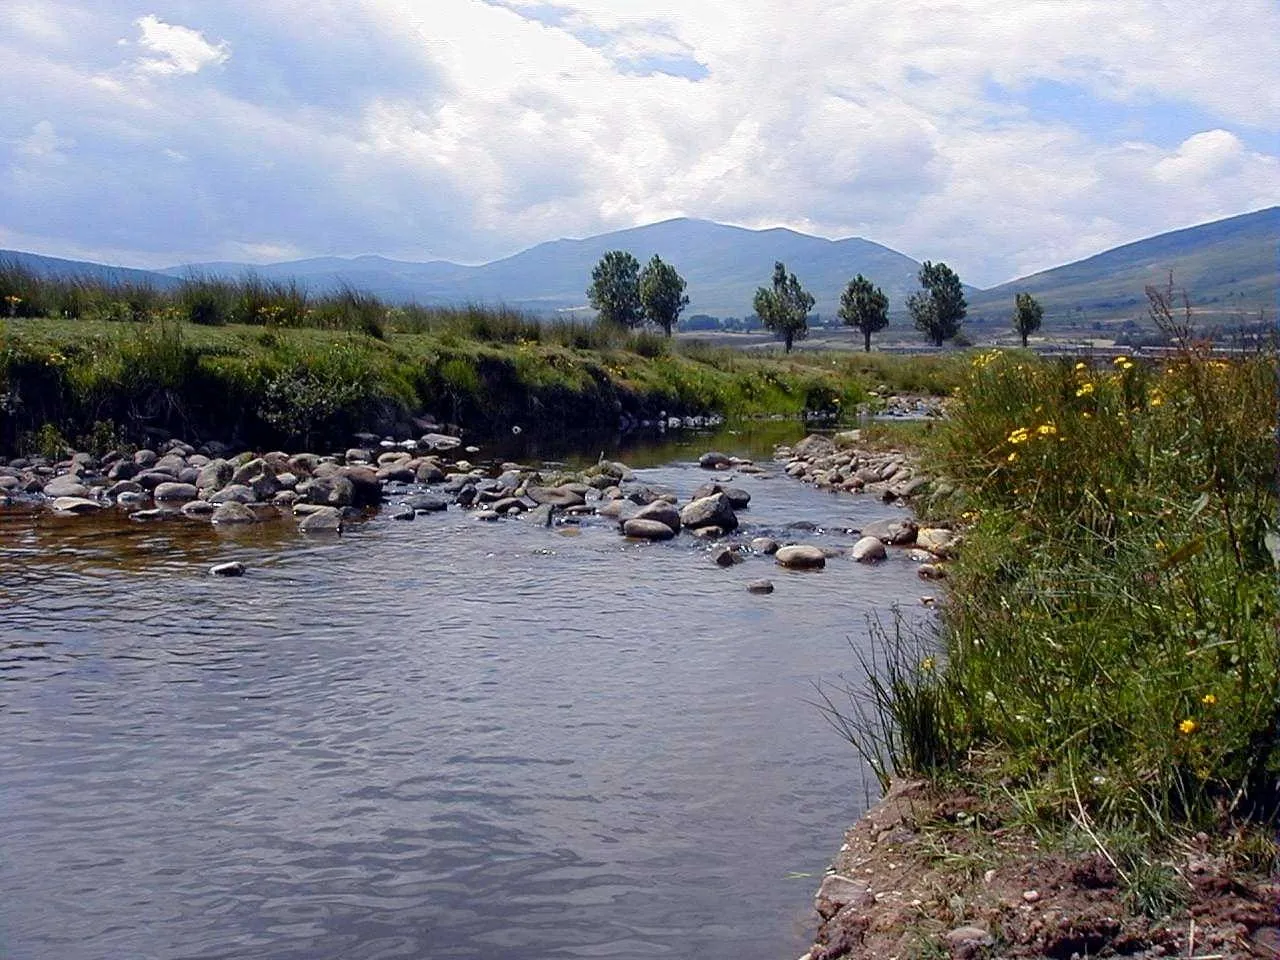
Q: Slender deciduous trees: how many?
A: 6